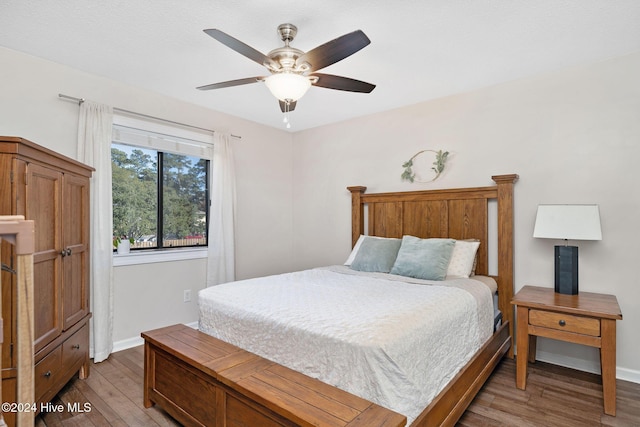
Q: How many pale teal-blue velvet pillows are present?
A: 2